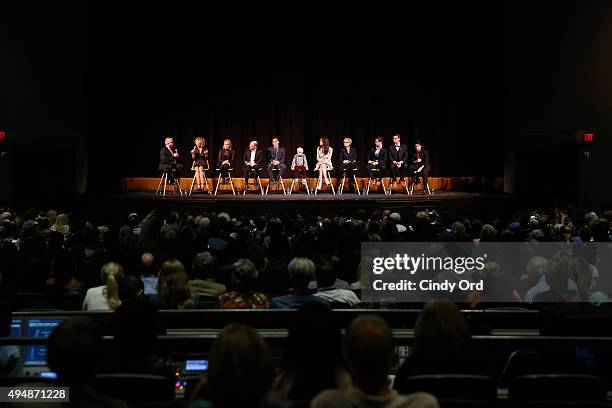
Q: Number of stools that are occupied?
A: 11